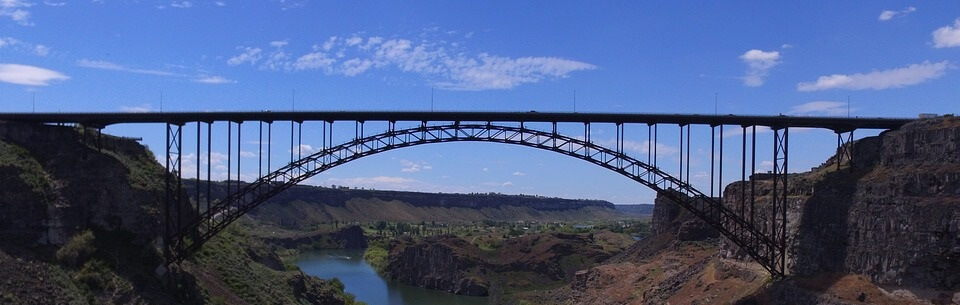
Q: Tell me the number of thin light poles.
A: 7